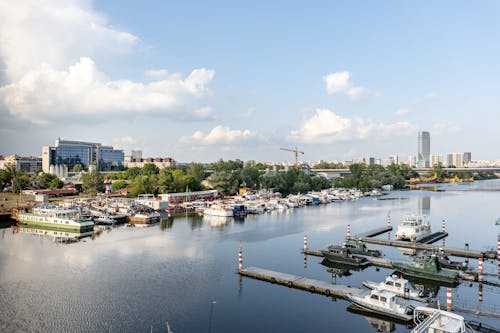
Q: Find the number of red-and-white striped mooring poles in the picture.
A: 8